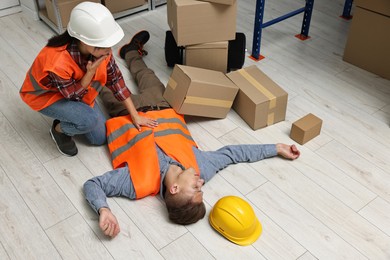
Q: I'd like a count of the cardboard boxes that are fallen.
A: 3